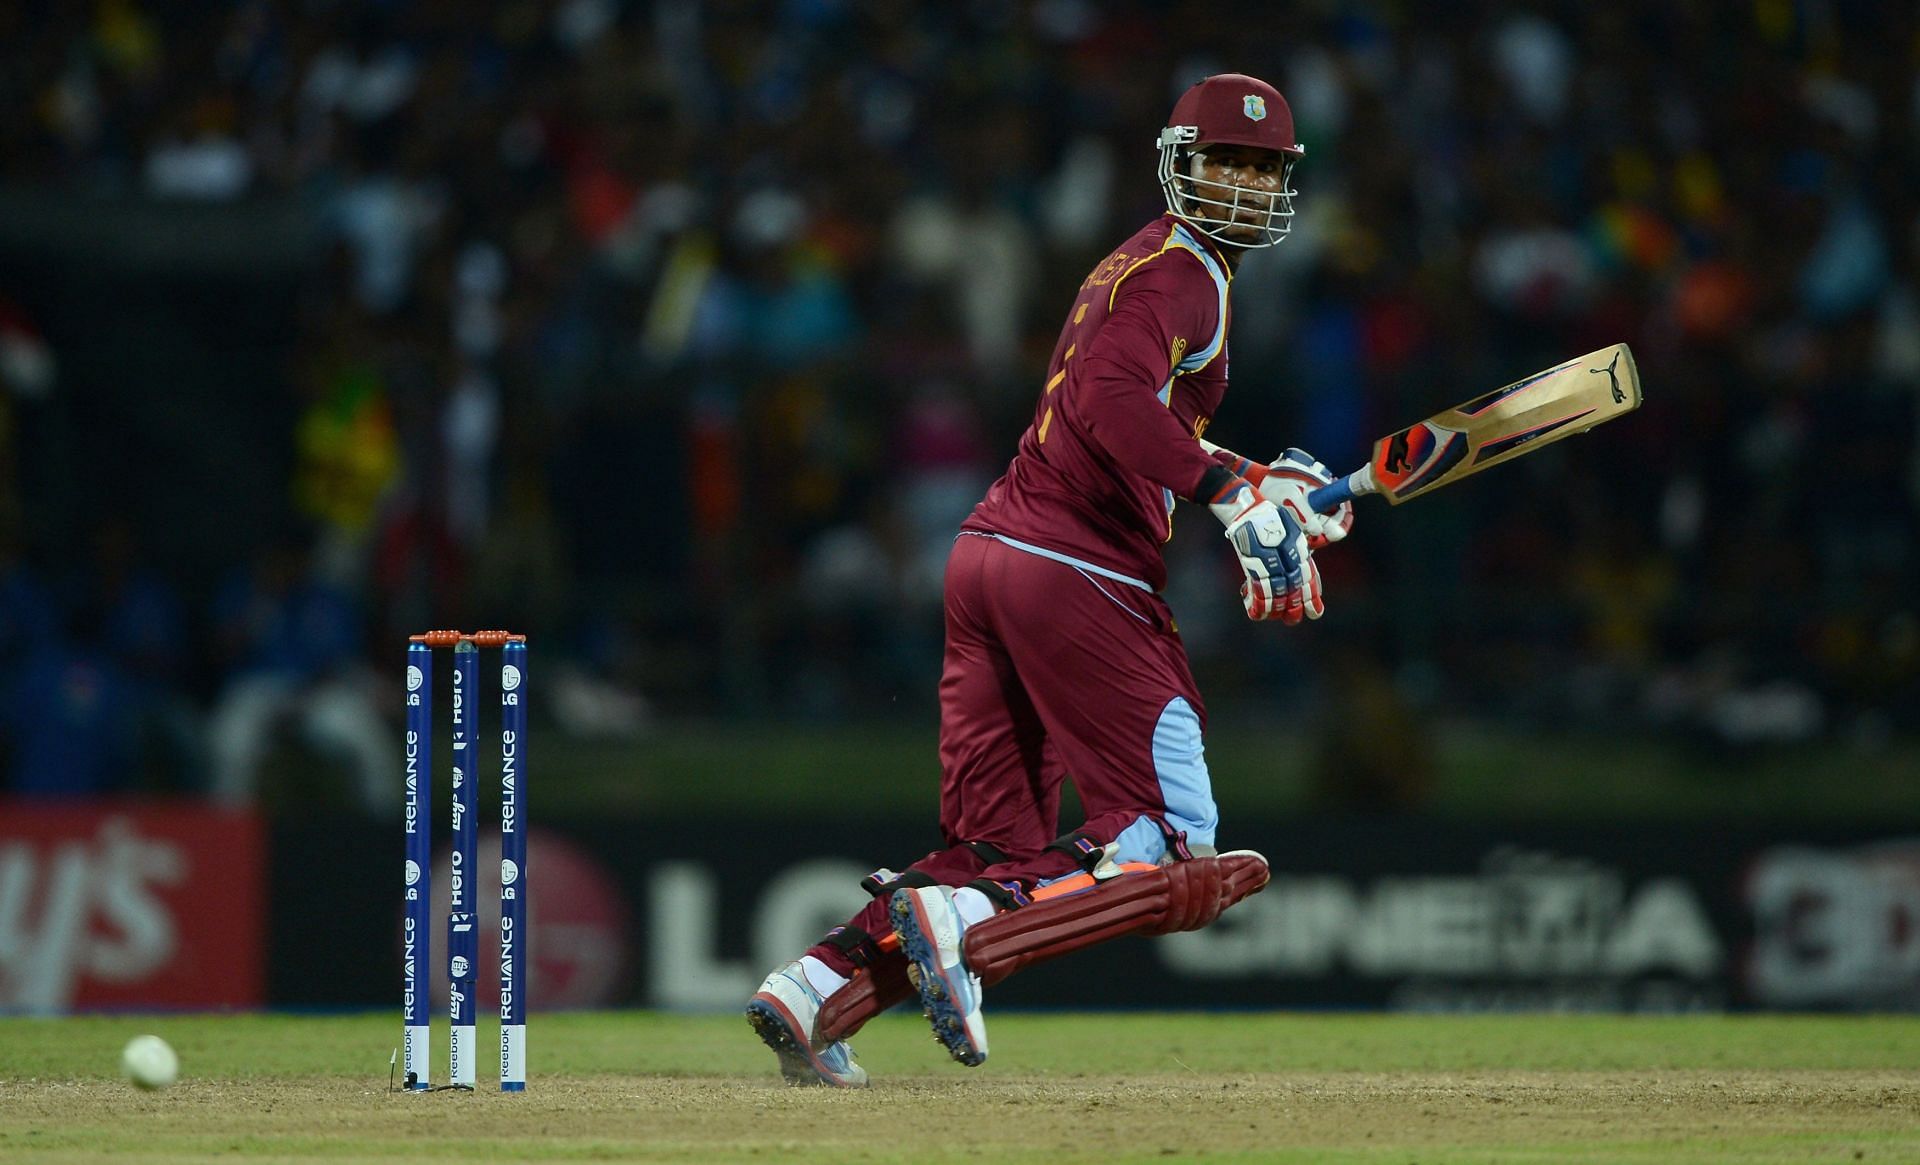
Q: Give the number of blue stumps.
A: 3